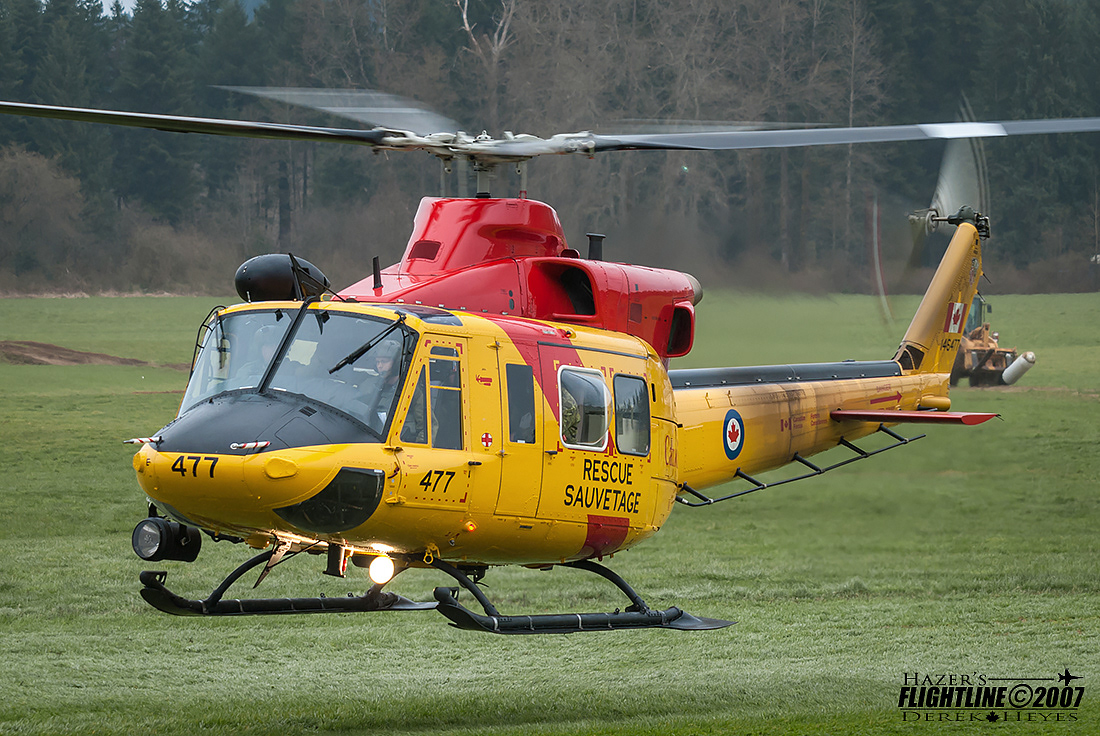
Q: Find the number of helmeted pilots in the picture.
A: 2